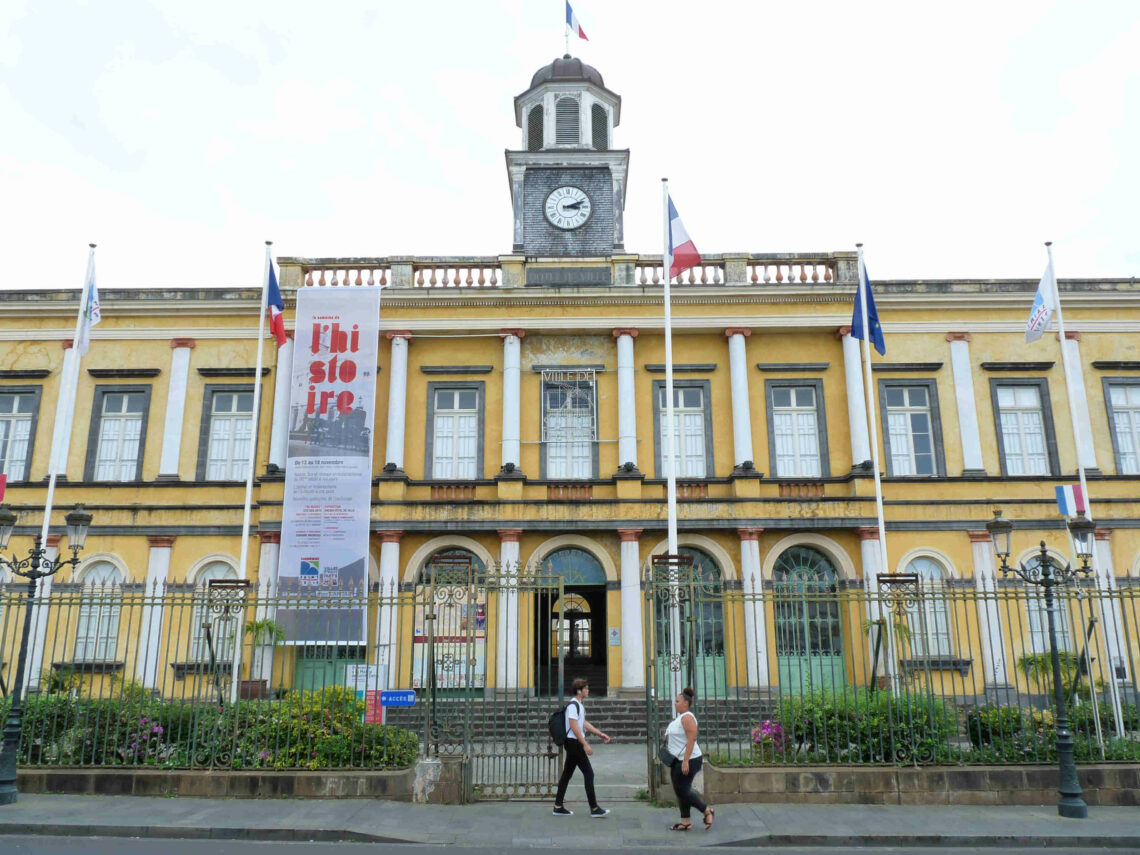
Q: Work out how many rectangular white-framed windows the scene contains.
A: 10